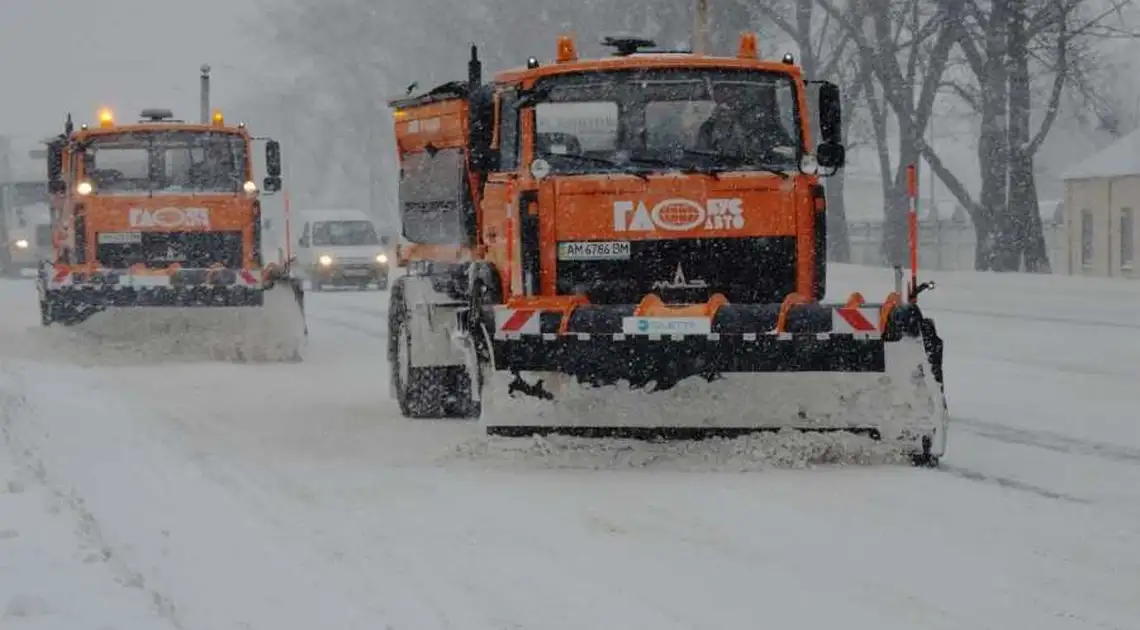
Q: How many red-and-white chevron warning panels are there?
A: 4